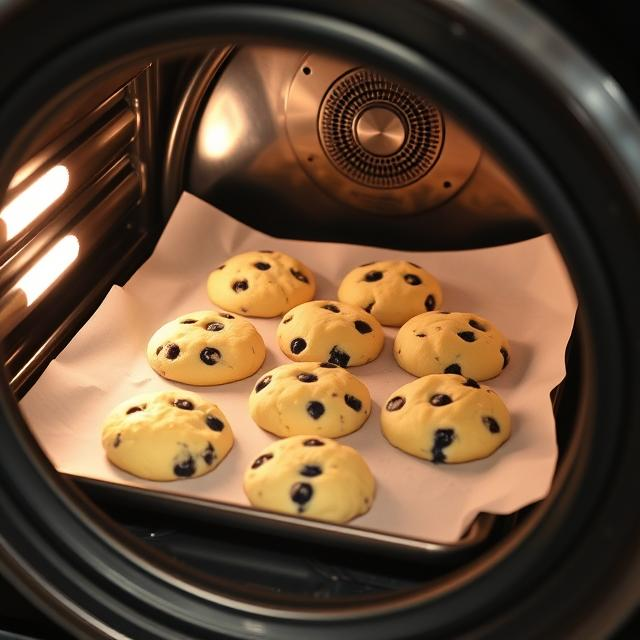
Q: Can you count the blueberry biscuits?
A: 9